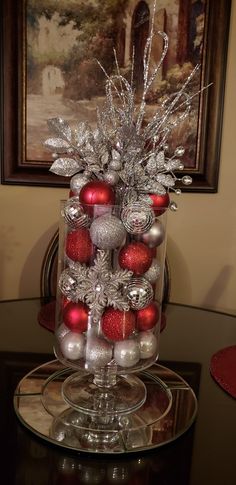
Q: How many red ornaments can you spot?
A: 7